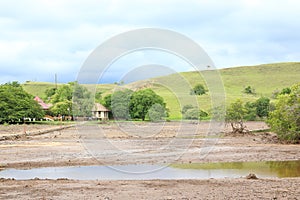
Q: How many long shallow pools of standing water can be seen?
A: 1